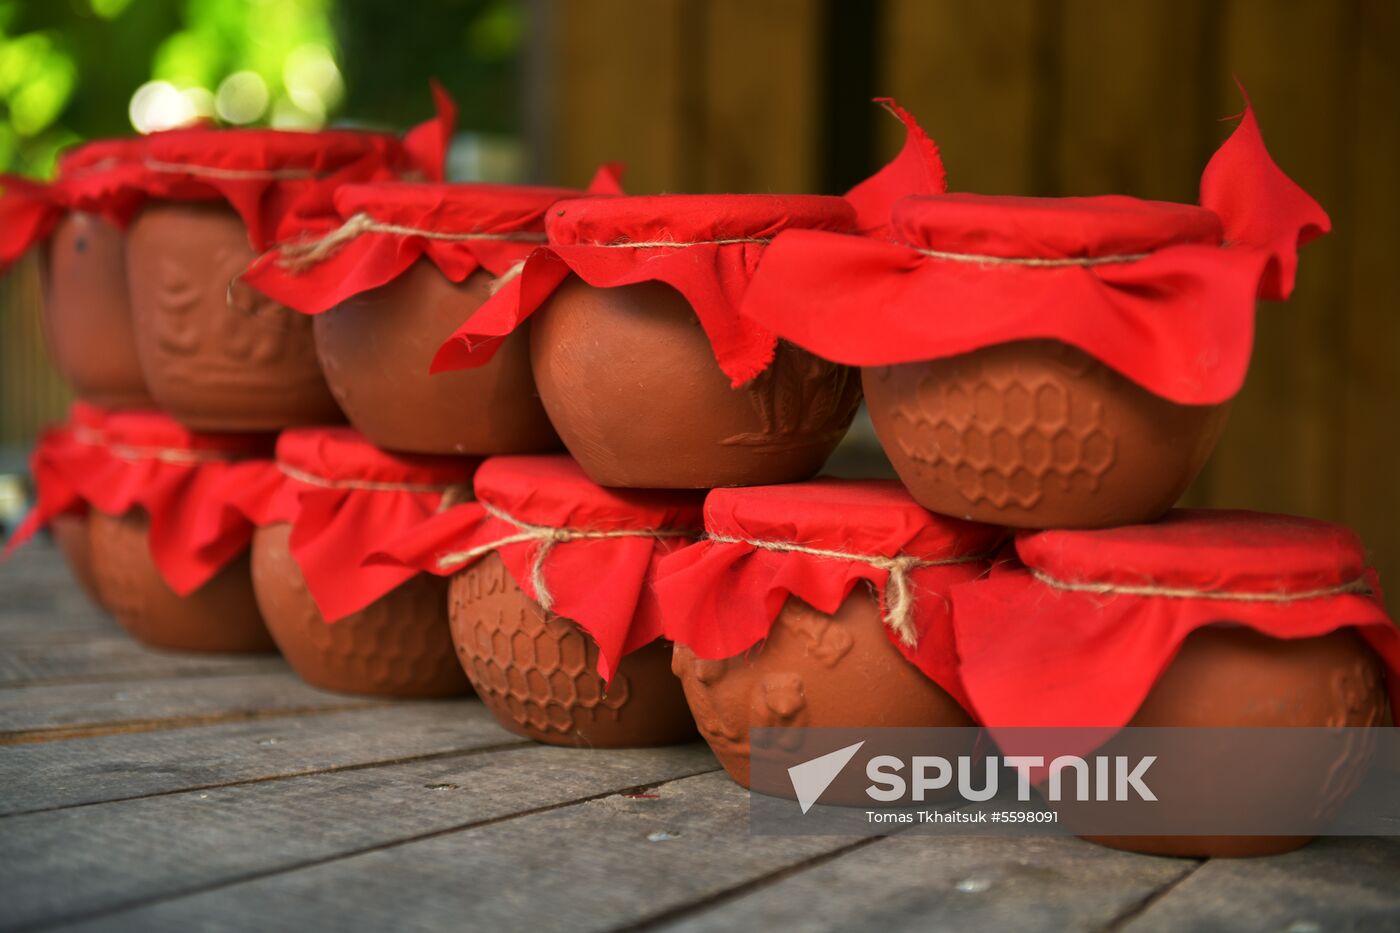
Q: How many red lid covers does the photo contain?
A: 11